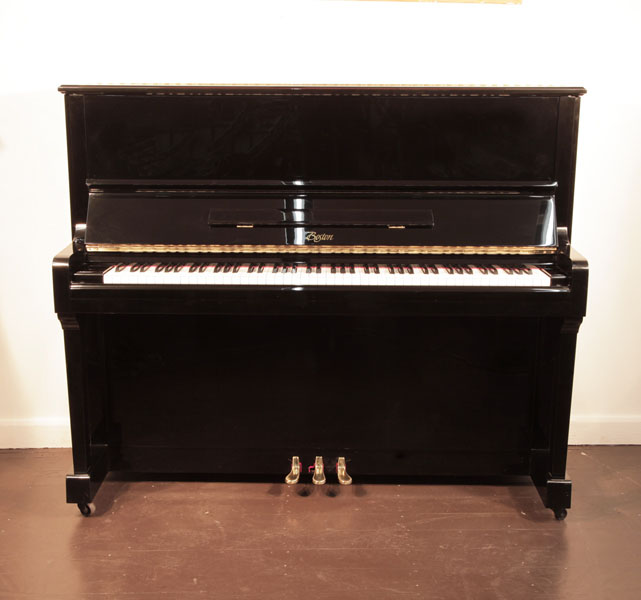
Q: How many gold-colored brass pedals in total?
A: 3